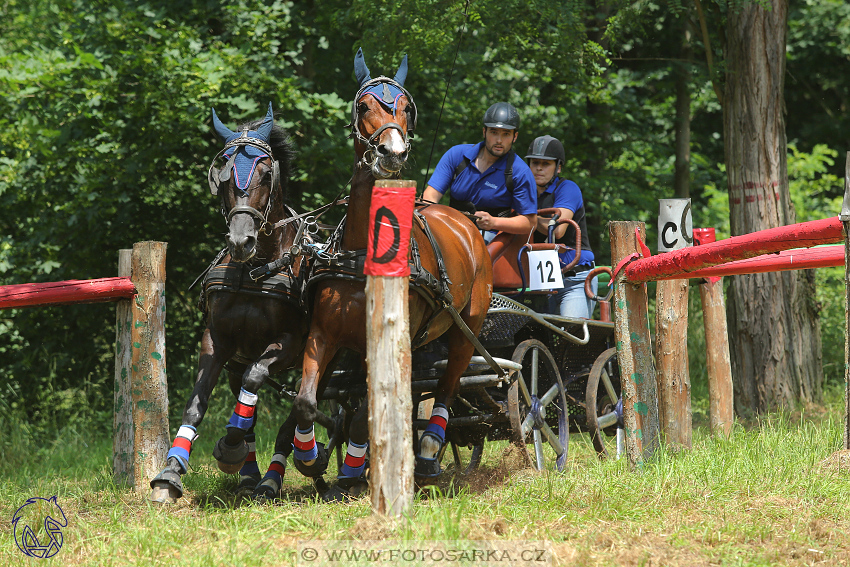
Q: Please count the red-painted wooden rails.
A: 3